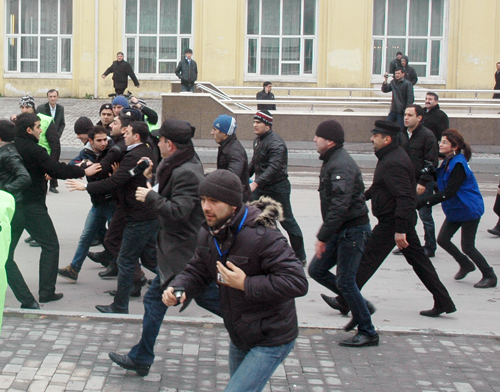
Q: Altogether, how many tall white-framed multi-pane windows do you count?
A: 4